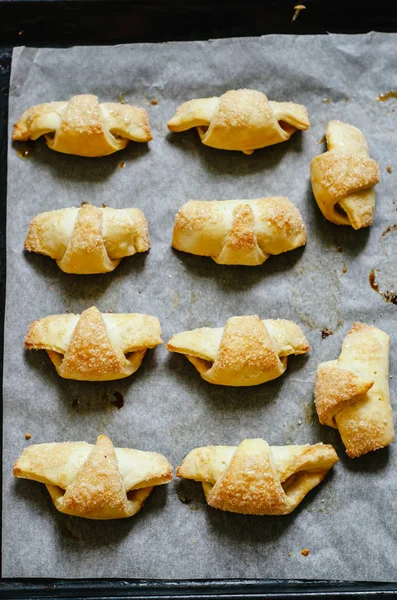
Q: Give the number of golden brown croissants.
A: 10